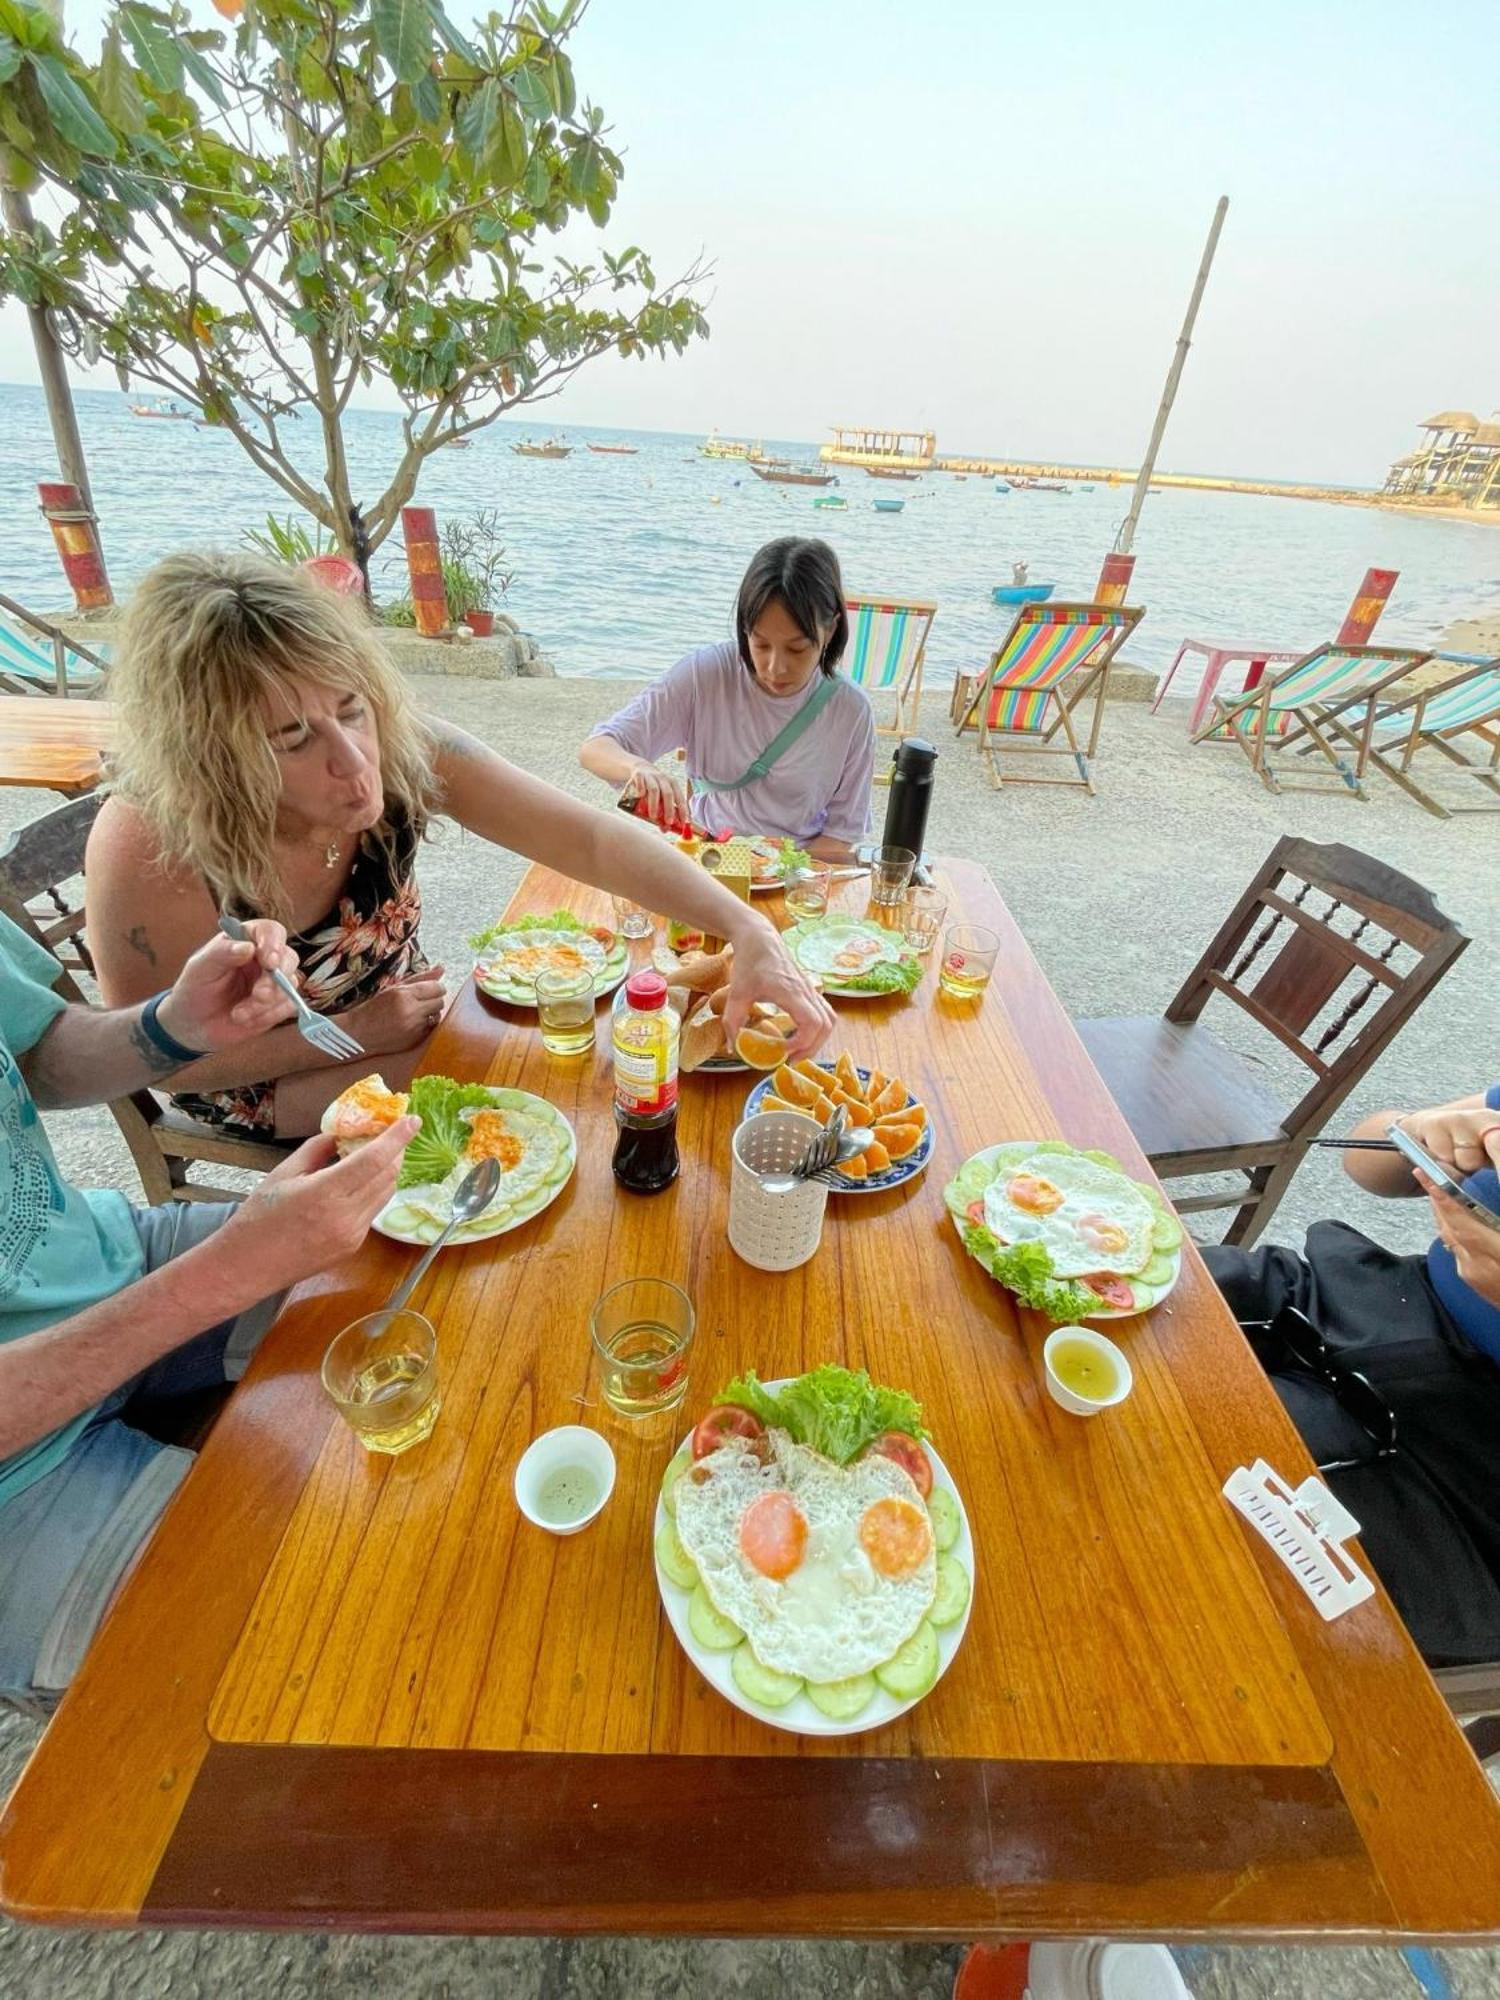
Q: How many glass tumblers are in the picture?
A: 8